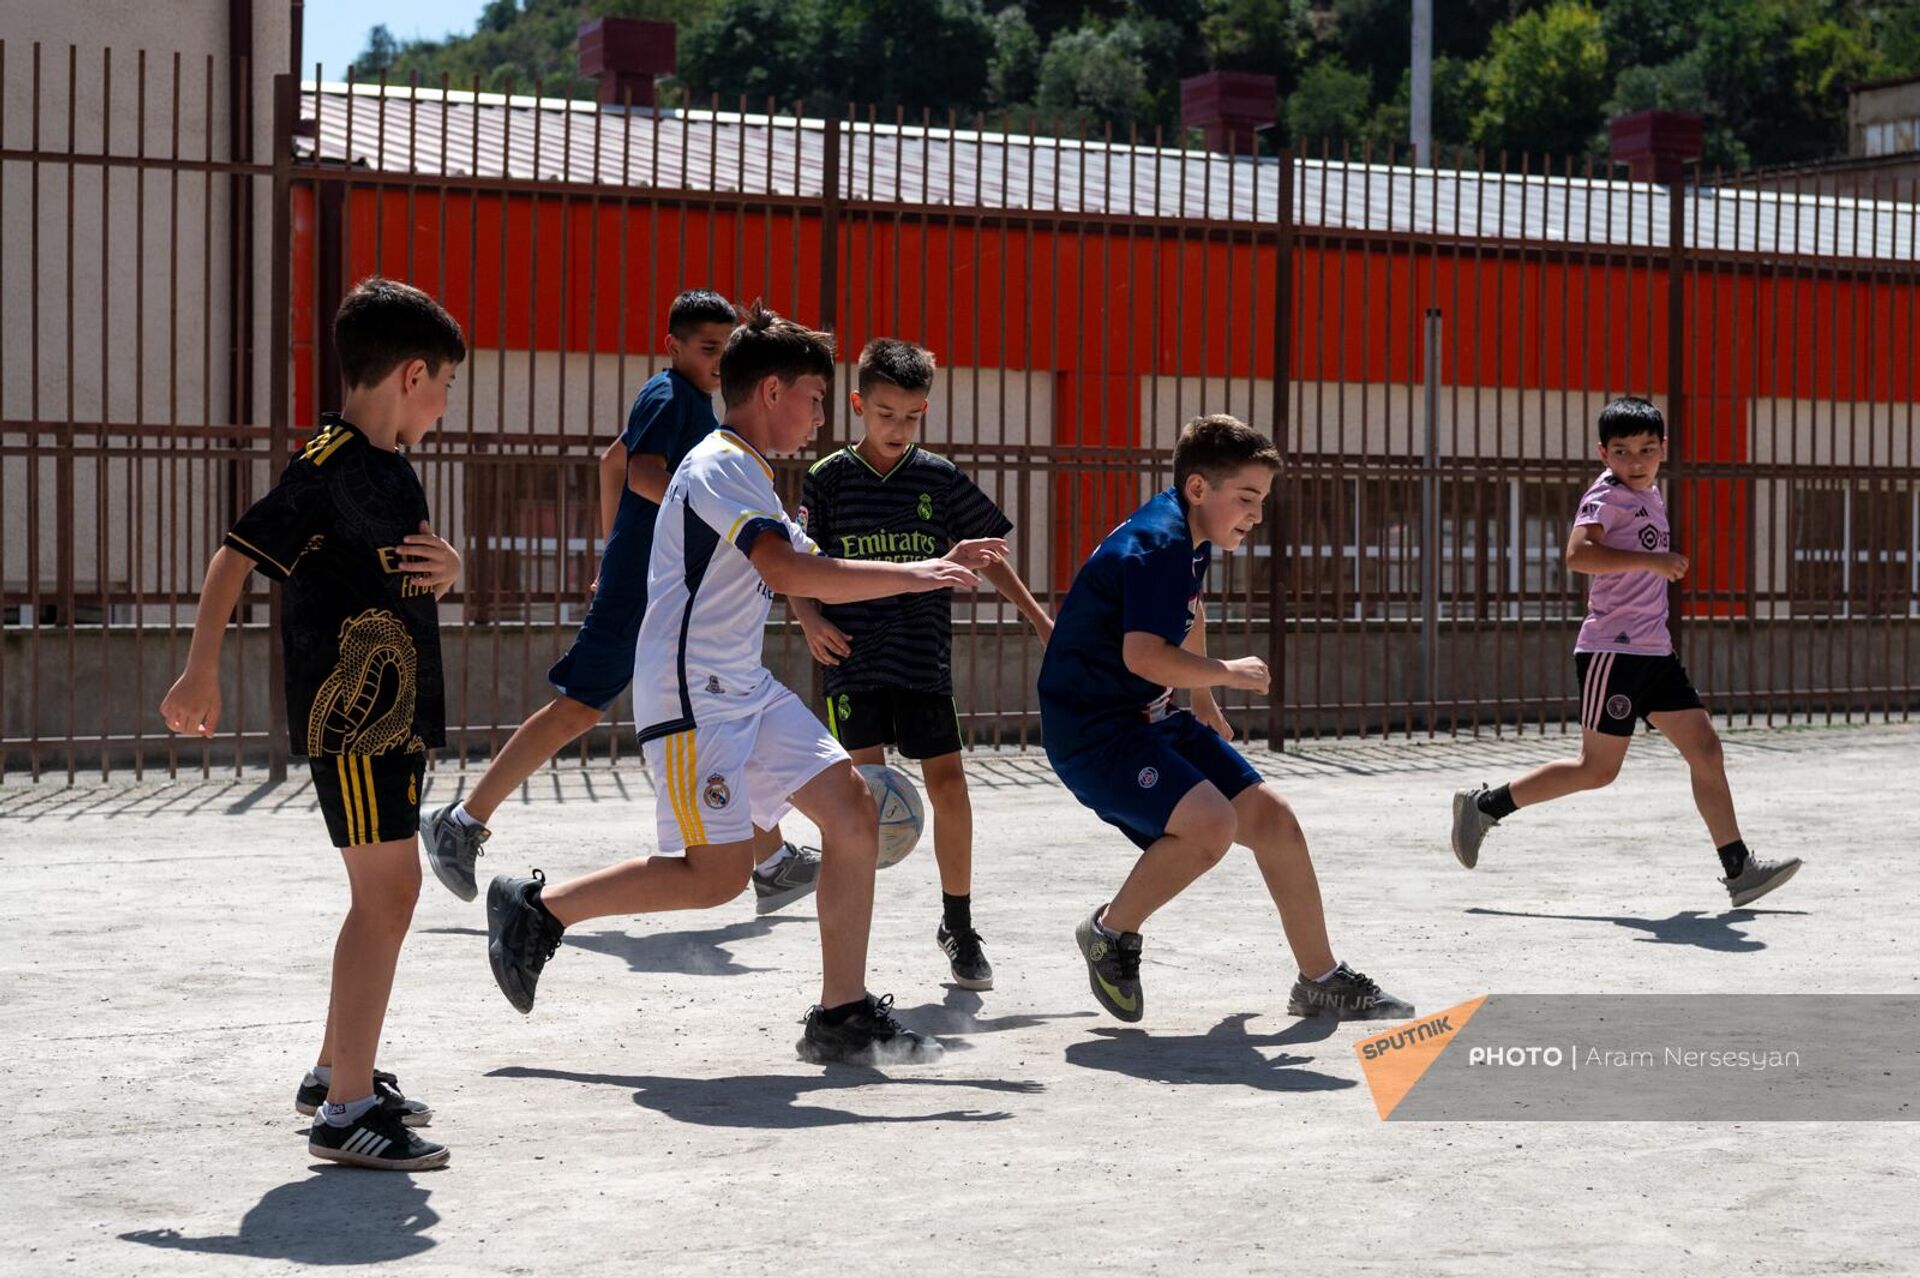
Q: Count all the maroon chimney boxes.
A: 3